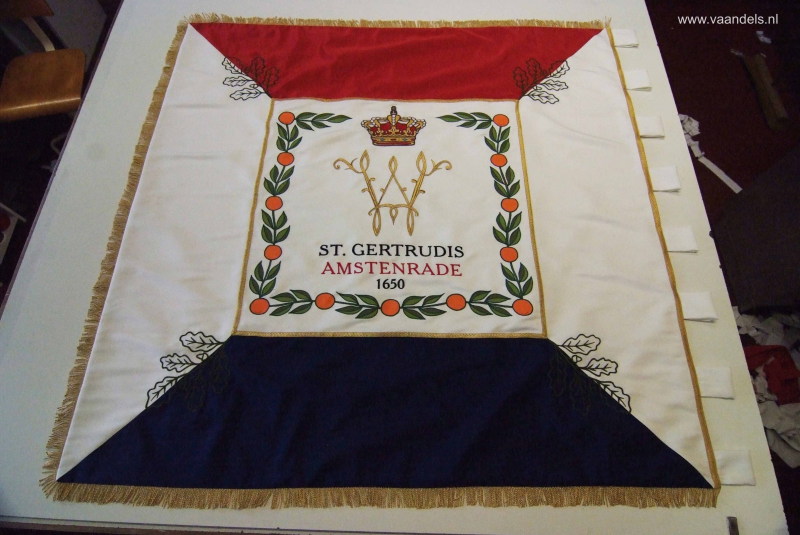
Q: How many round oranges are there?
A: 13